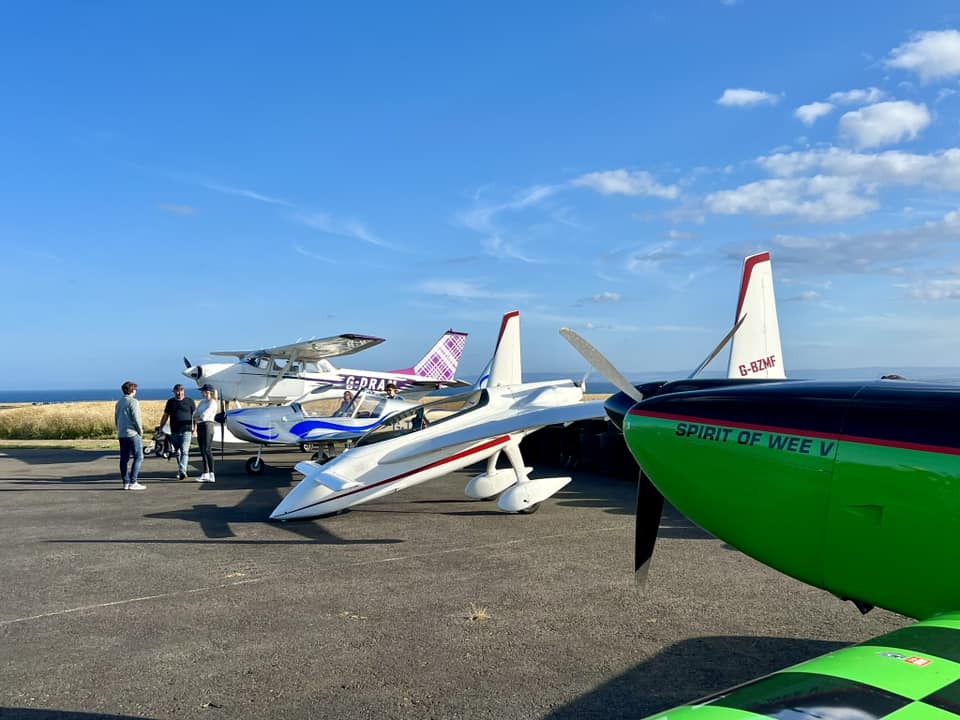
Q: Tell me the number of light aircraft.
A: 4